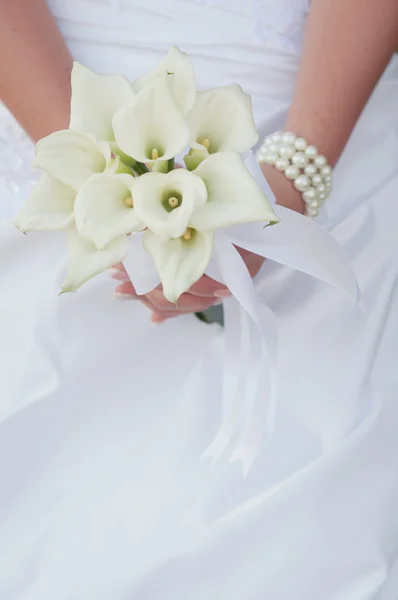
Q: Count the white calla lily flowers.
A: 11